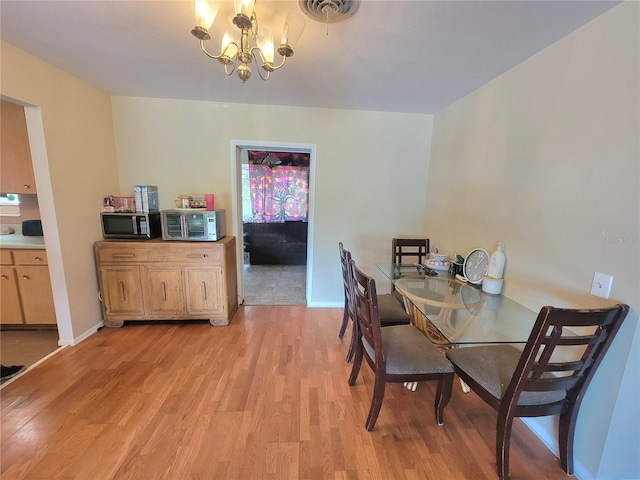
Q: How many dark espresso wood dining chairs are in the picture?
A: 4